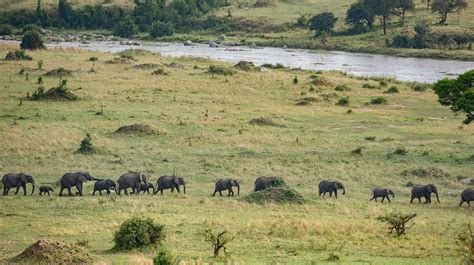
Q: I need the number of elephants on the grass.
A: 13